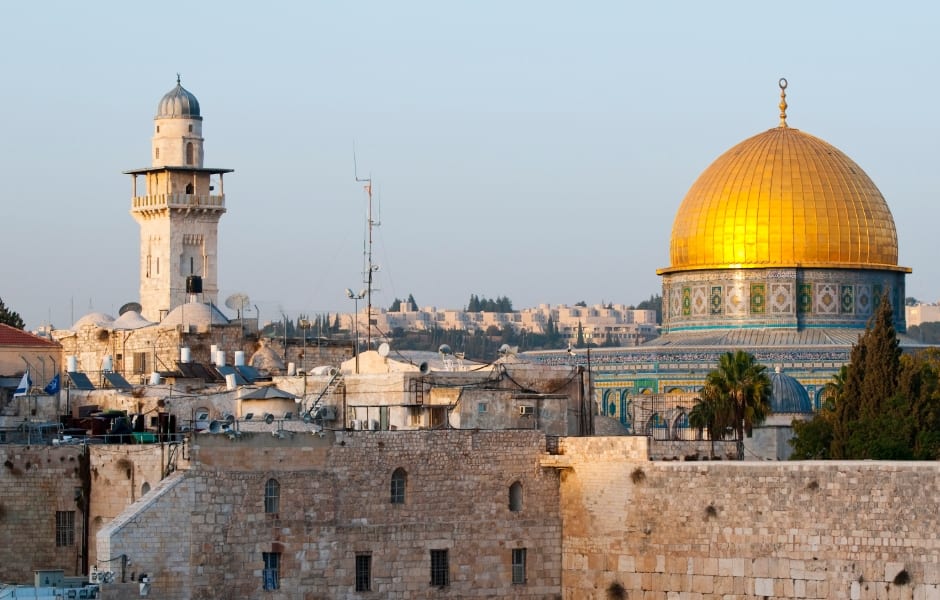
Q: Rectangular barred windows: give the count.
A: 5